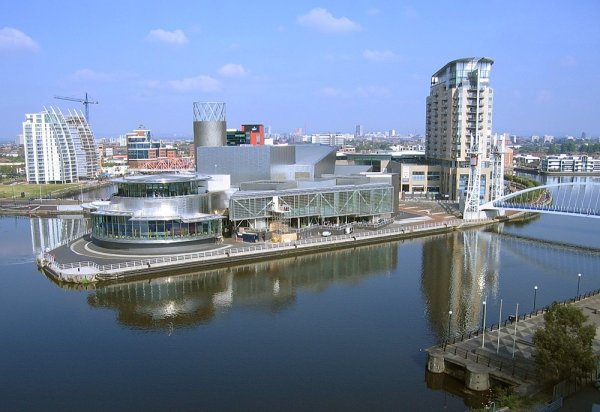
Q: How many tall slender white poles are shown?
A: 3